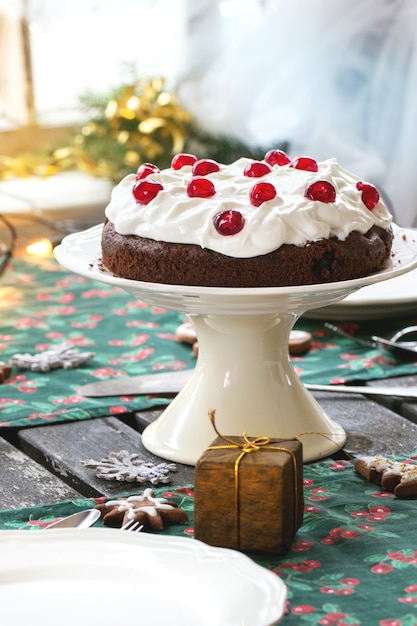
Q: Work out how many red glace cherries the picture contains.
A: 12